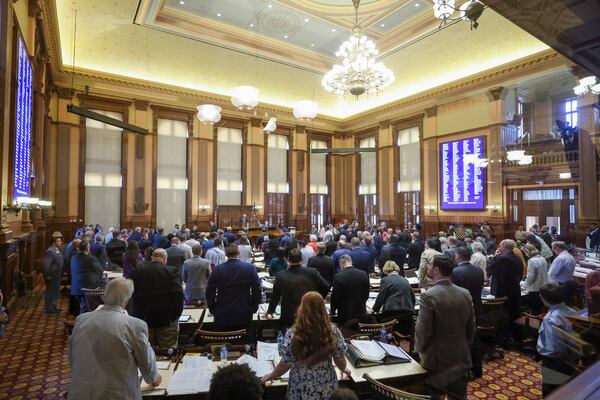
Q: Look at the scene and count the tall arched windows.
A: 7